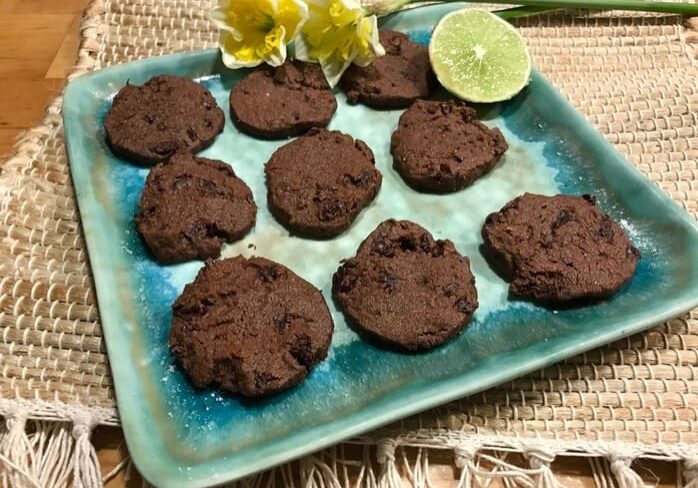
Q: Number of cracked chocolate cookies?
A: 9